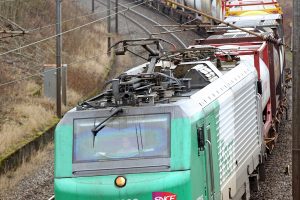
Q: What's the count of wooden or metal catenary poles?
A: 5